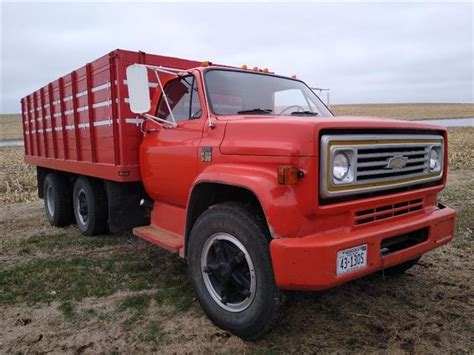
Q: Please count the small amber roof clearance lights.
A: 5